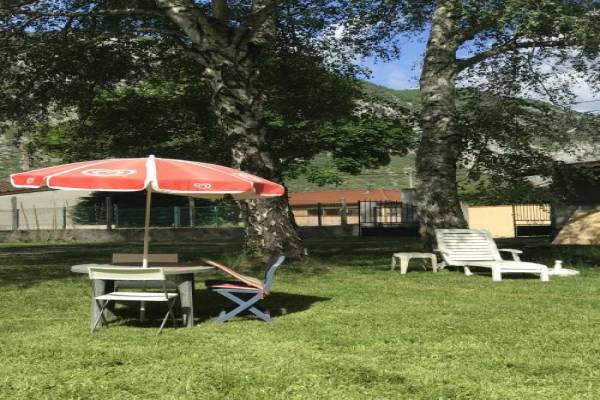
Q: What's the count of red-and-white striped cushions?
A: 1